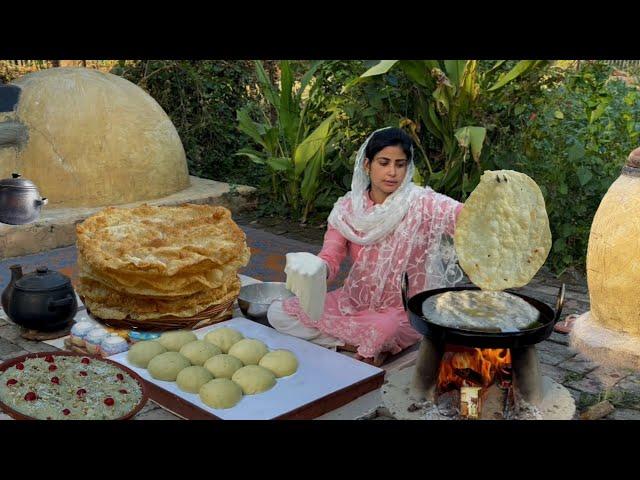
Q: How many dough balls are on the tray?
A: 11